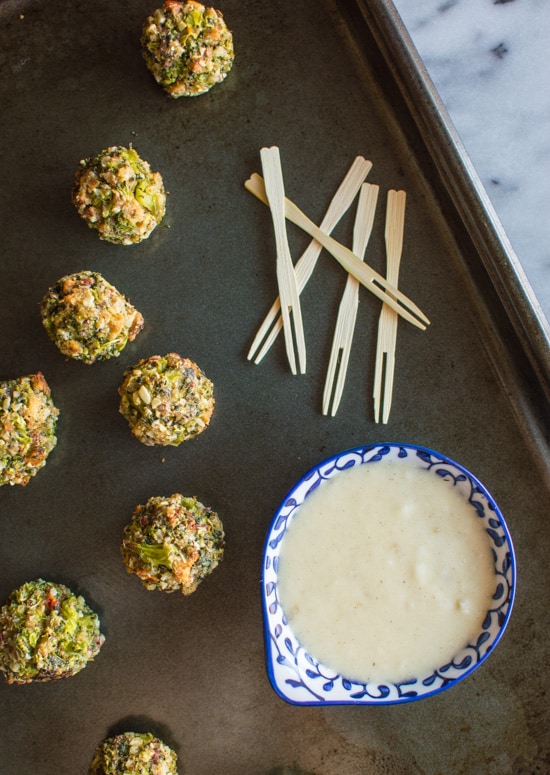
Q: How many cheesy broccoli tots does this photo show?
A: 8